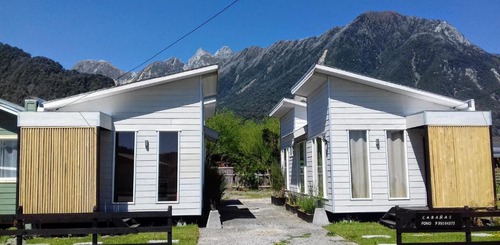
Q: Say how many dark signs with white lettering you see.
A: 1